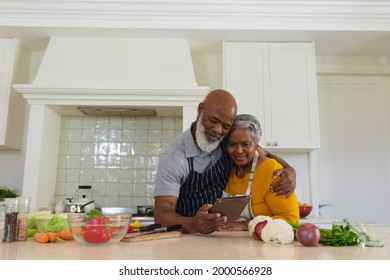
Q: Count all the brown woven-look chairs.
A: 0